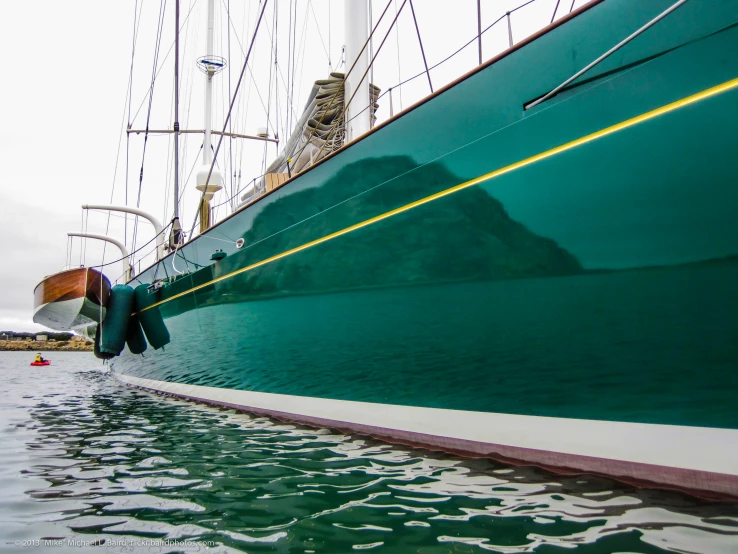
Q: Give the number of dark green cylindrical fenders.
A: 4